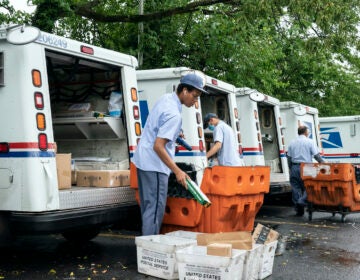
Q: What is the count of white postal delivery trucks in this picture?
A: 5